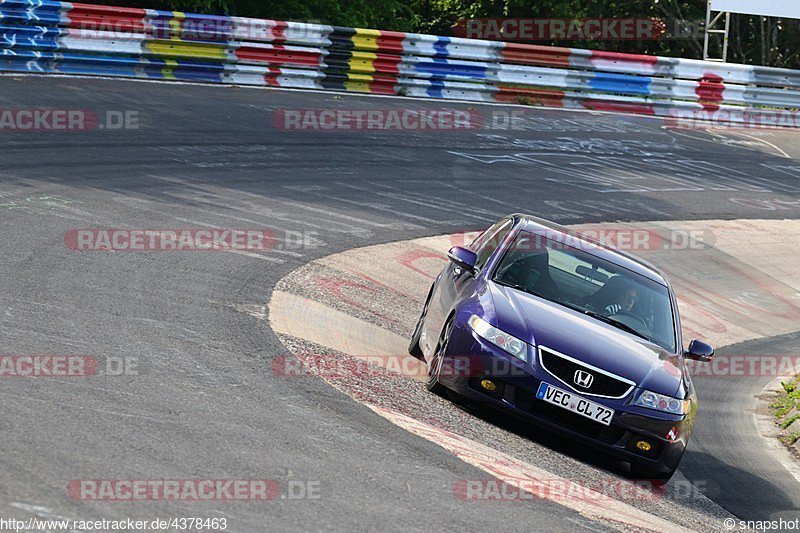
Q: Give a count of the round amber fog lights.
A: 2